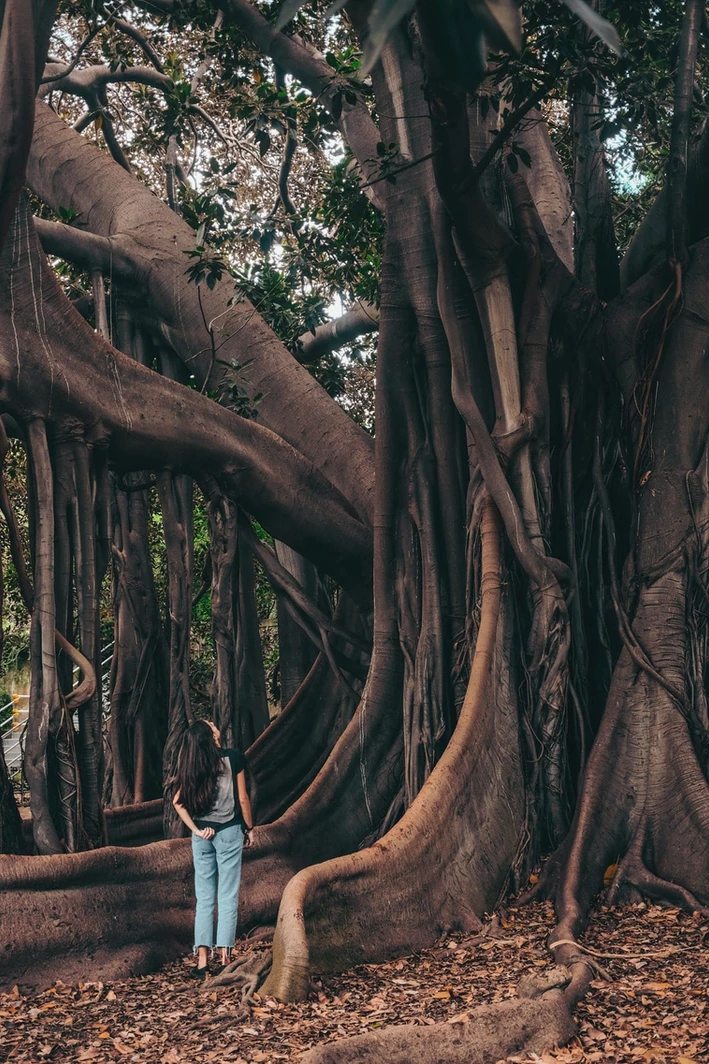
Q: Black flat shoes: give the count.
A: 2